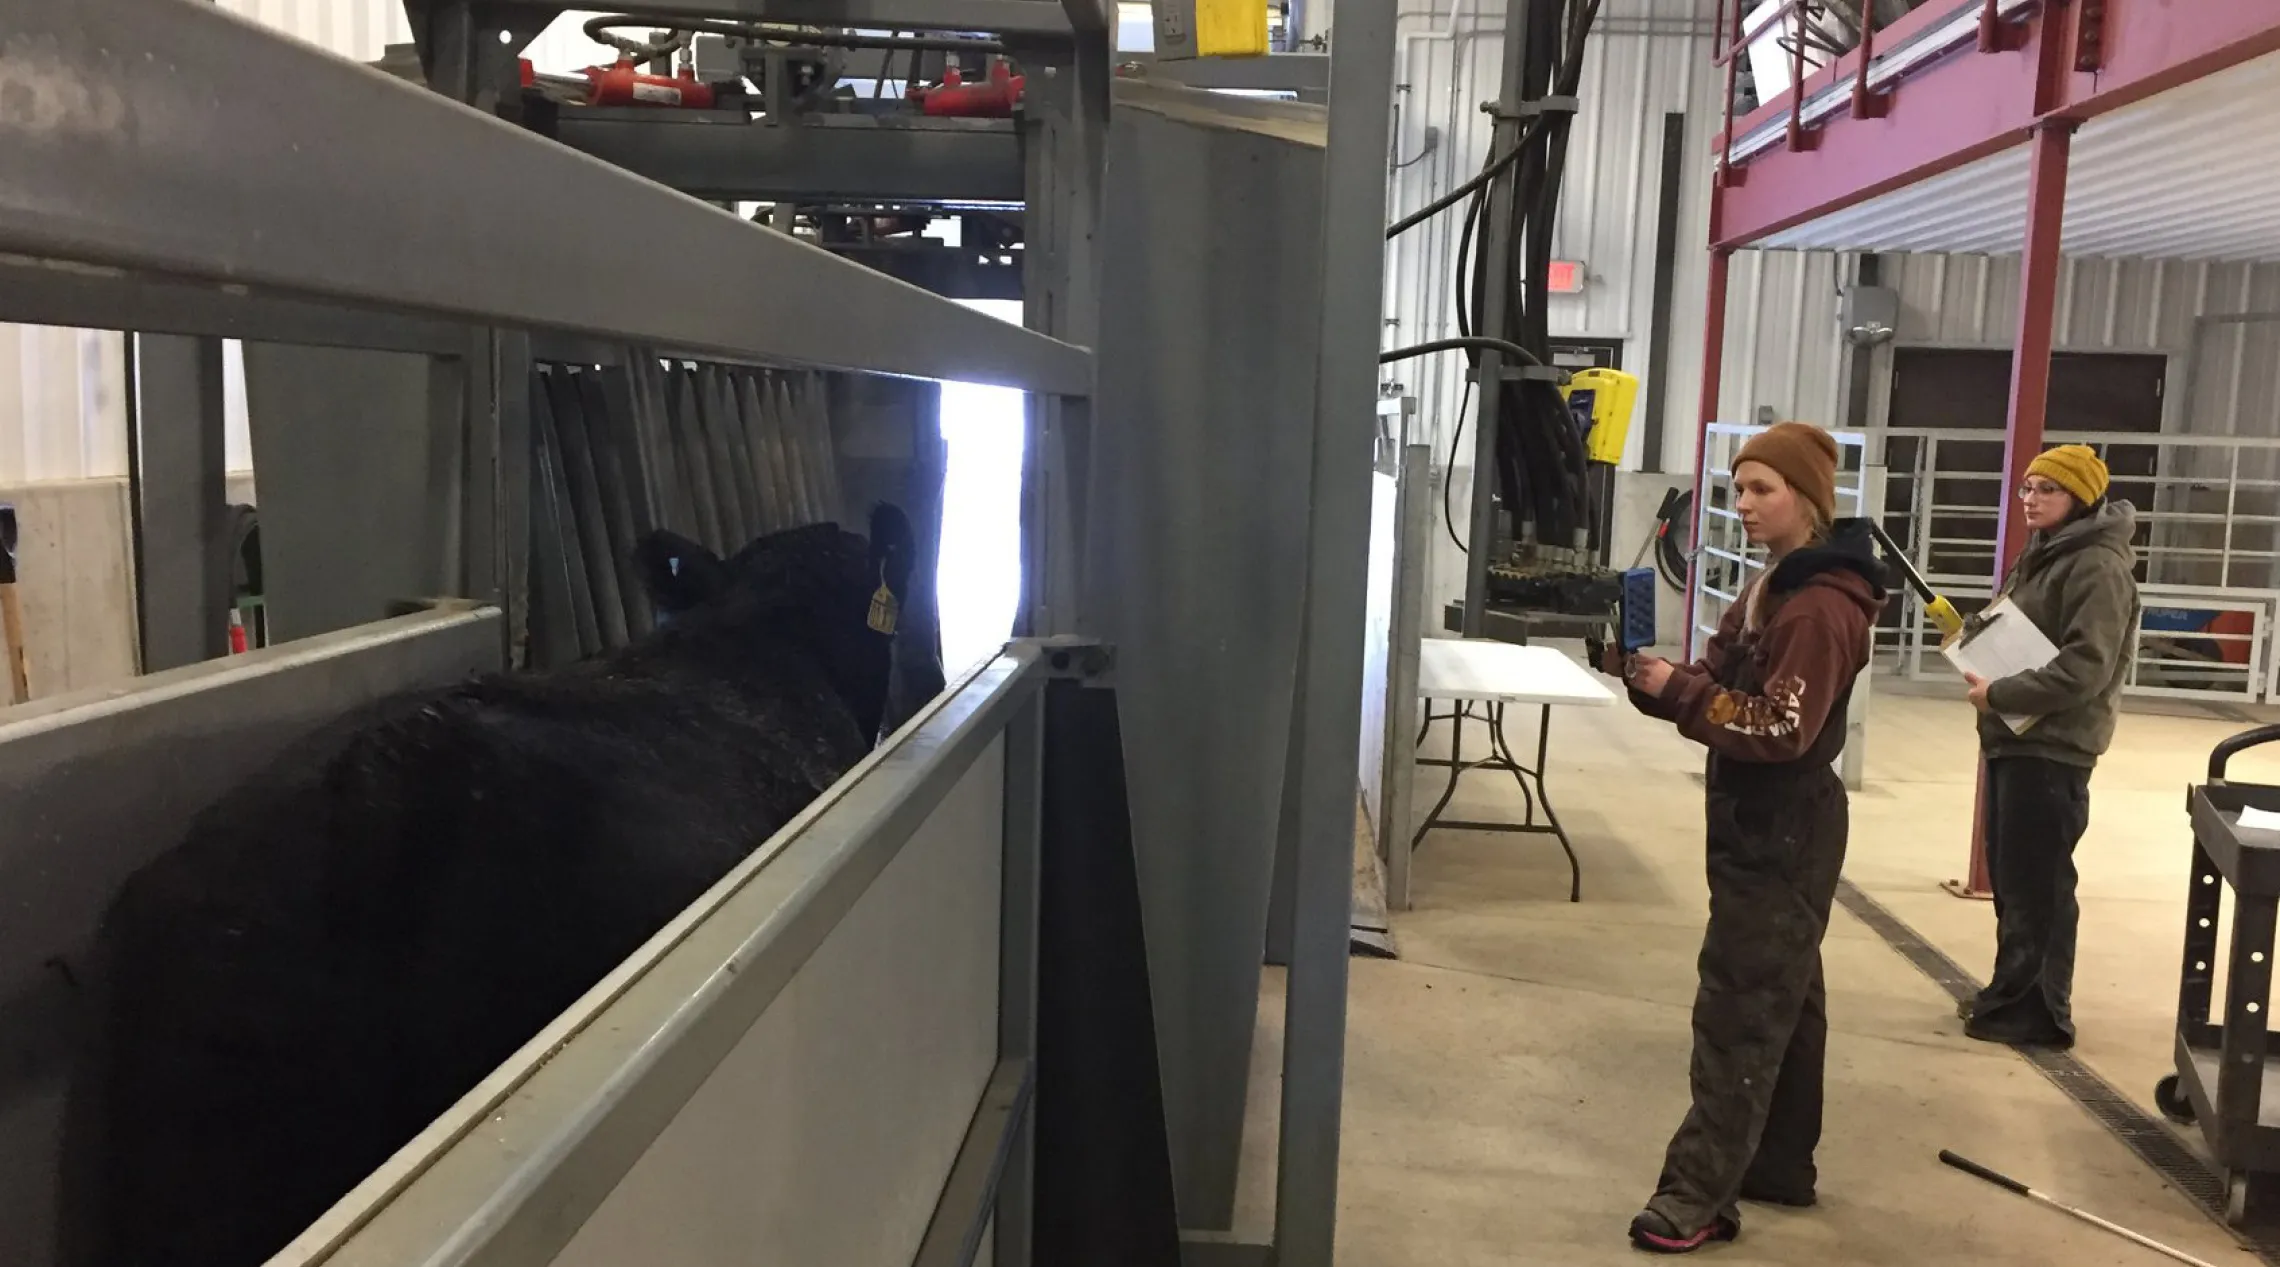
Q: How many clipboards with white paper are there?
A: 1